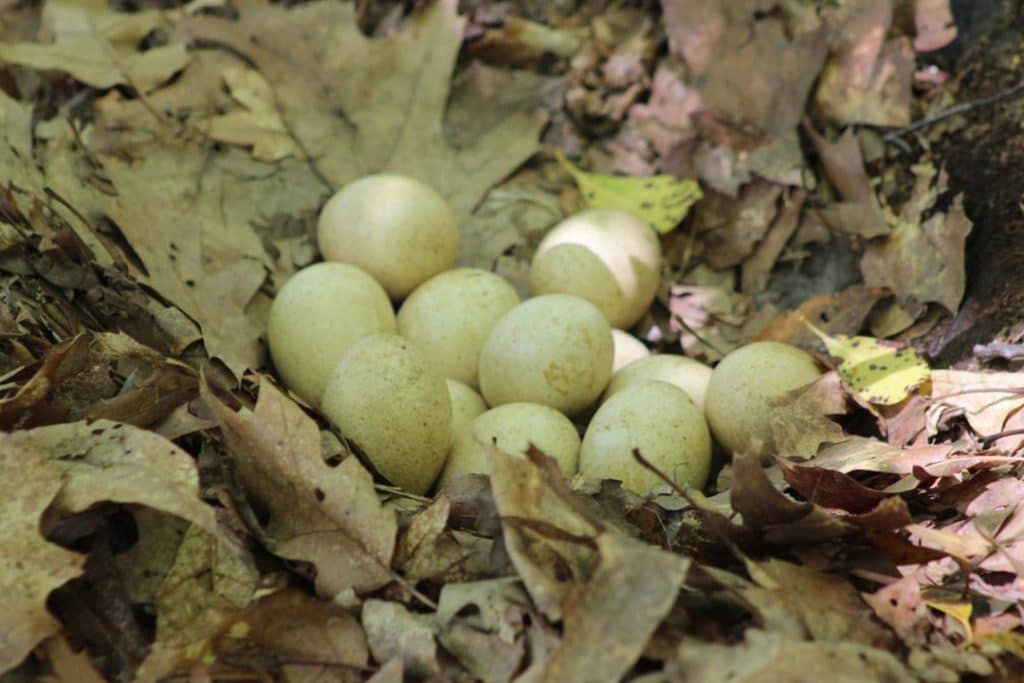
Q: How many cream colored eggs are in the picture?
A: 12